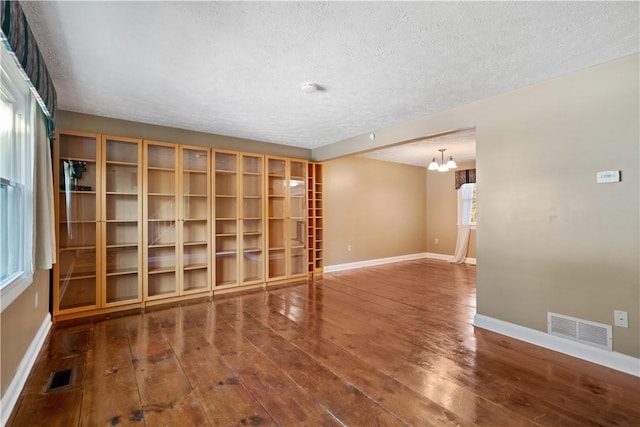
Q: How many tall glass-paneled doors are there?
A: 8